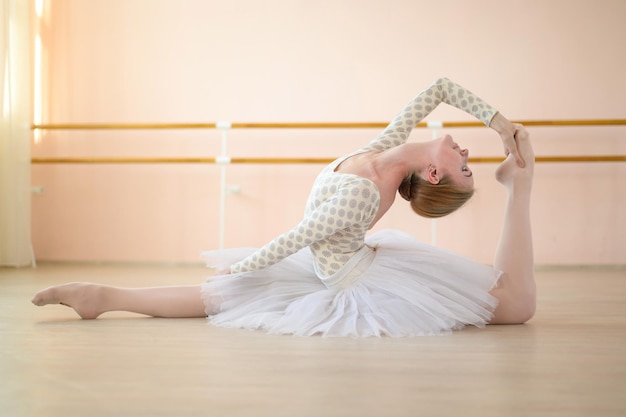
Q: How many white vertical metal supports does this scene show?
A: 2